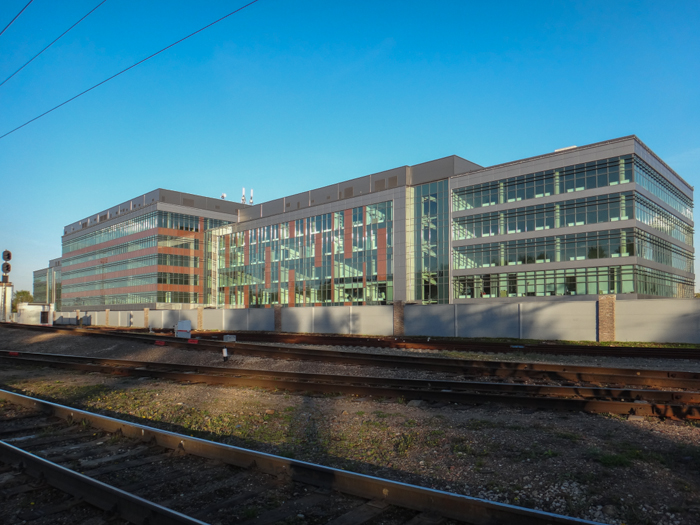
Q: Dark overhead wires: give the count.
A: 3